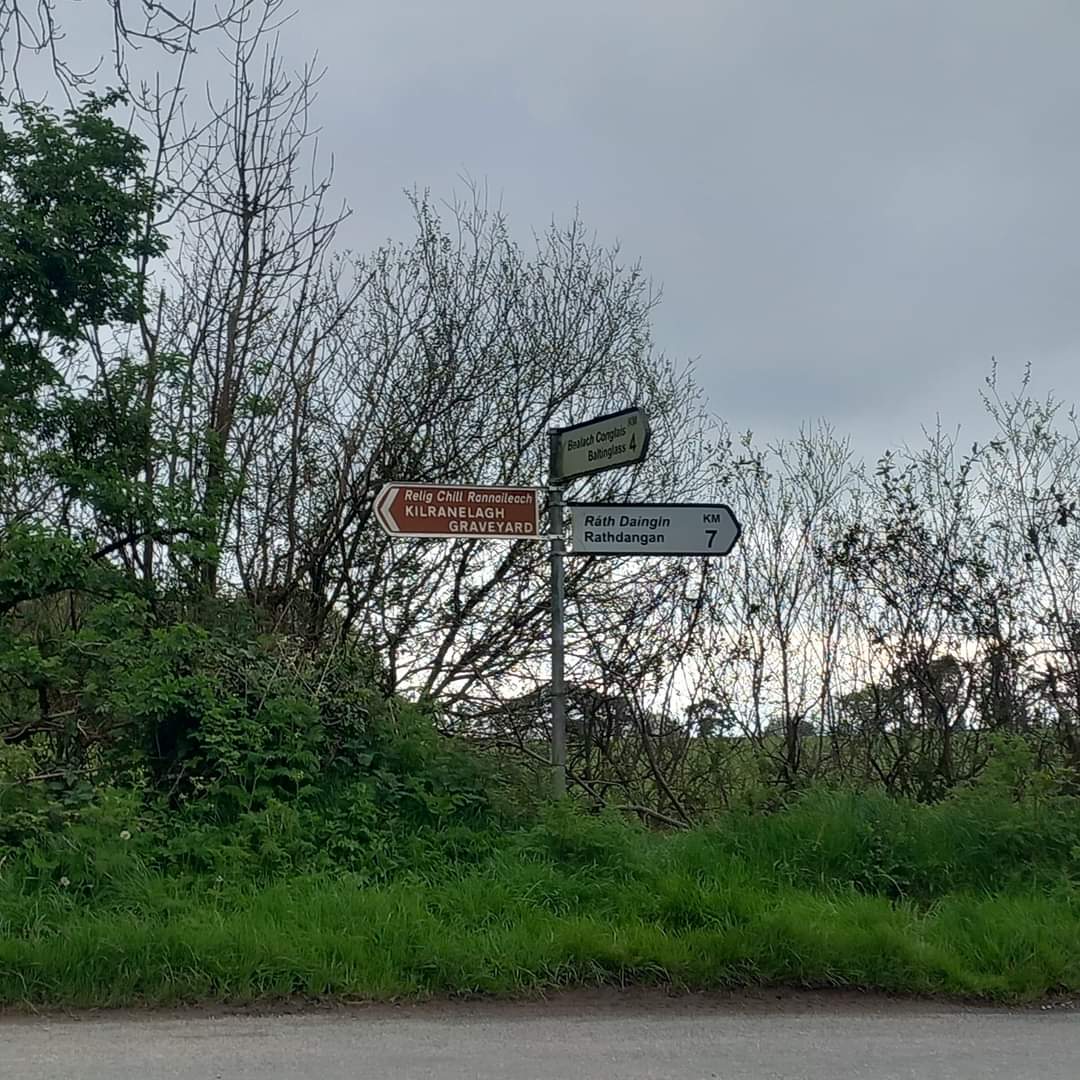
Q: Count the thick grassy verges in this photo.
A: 1